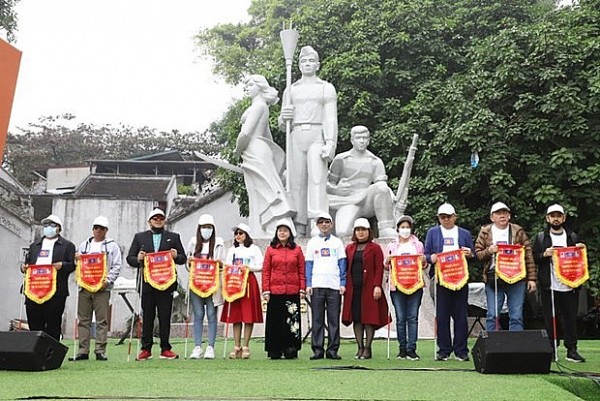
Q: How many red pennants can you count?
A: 9